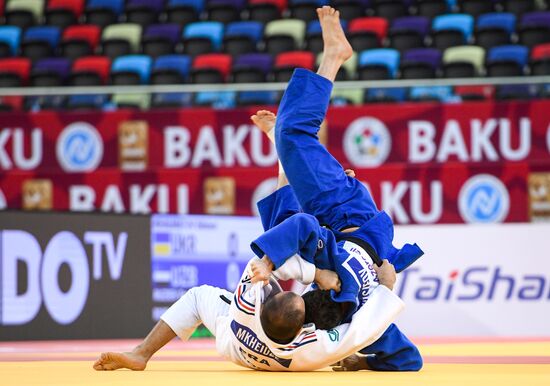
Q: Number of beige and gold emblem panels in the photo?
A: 4